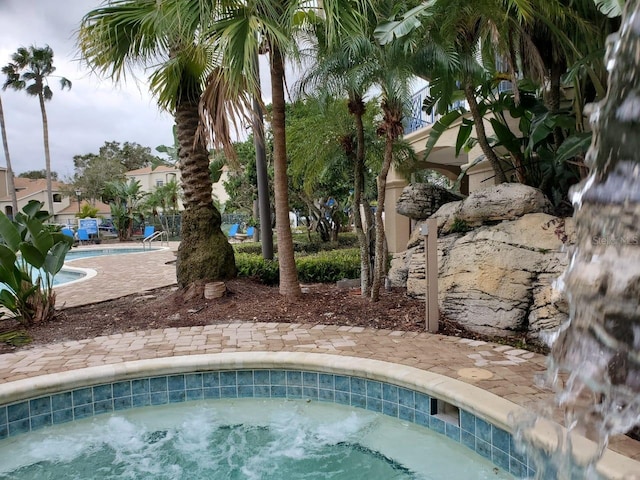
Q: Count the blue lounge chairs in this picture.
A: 5